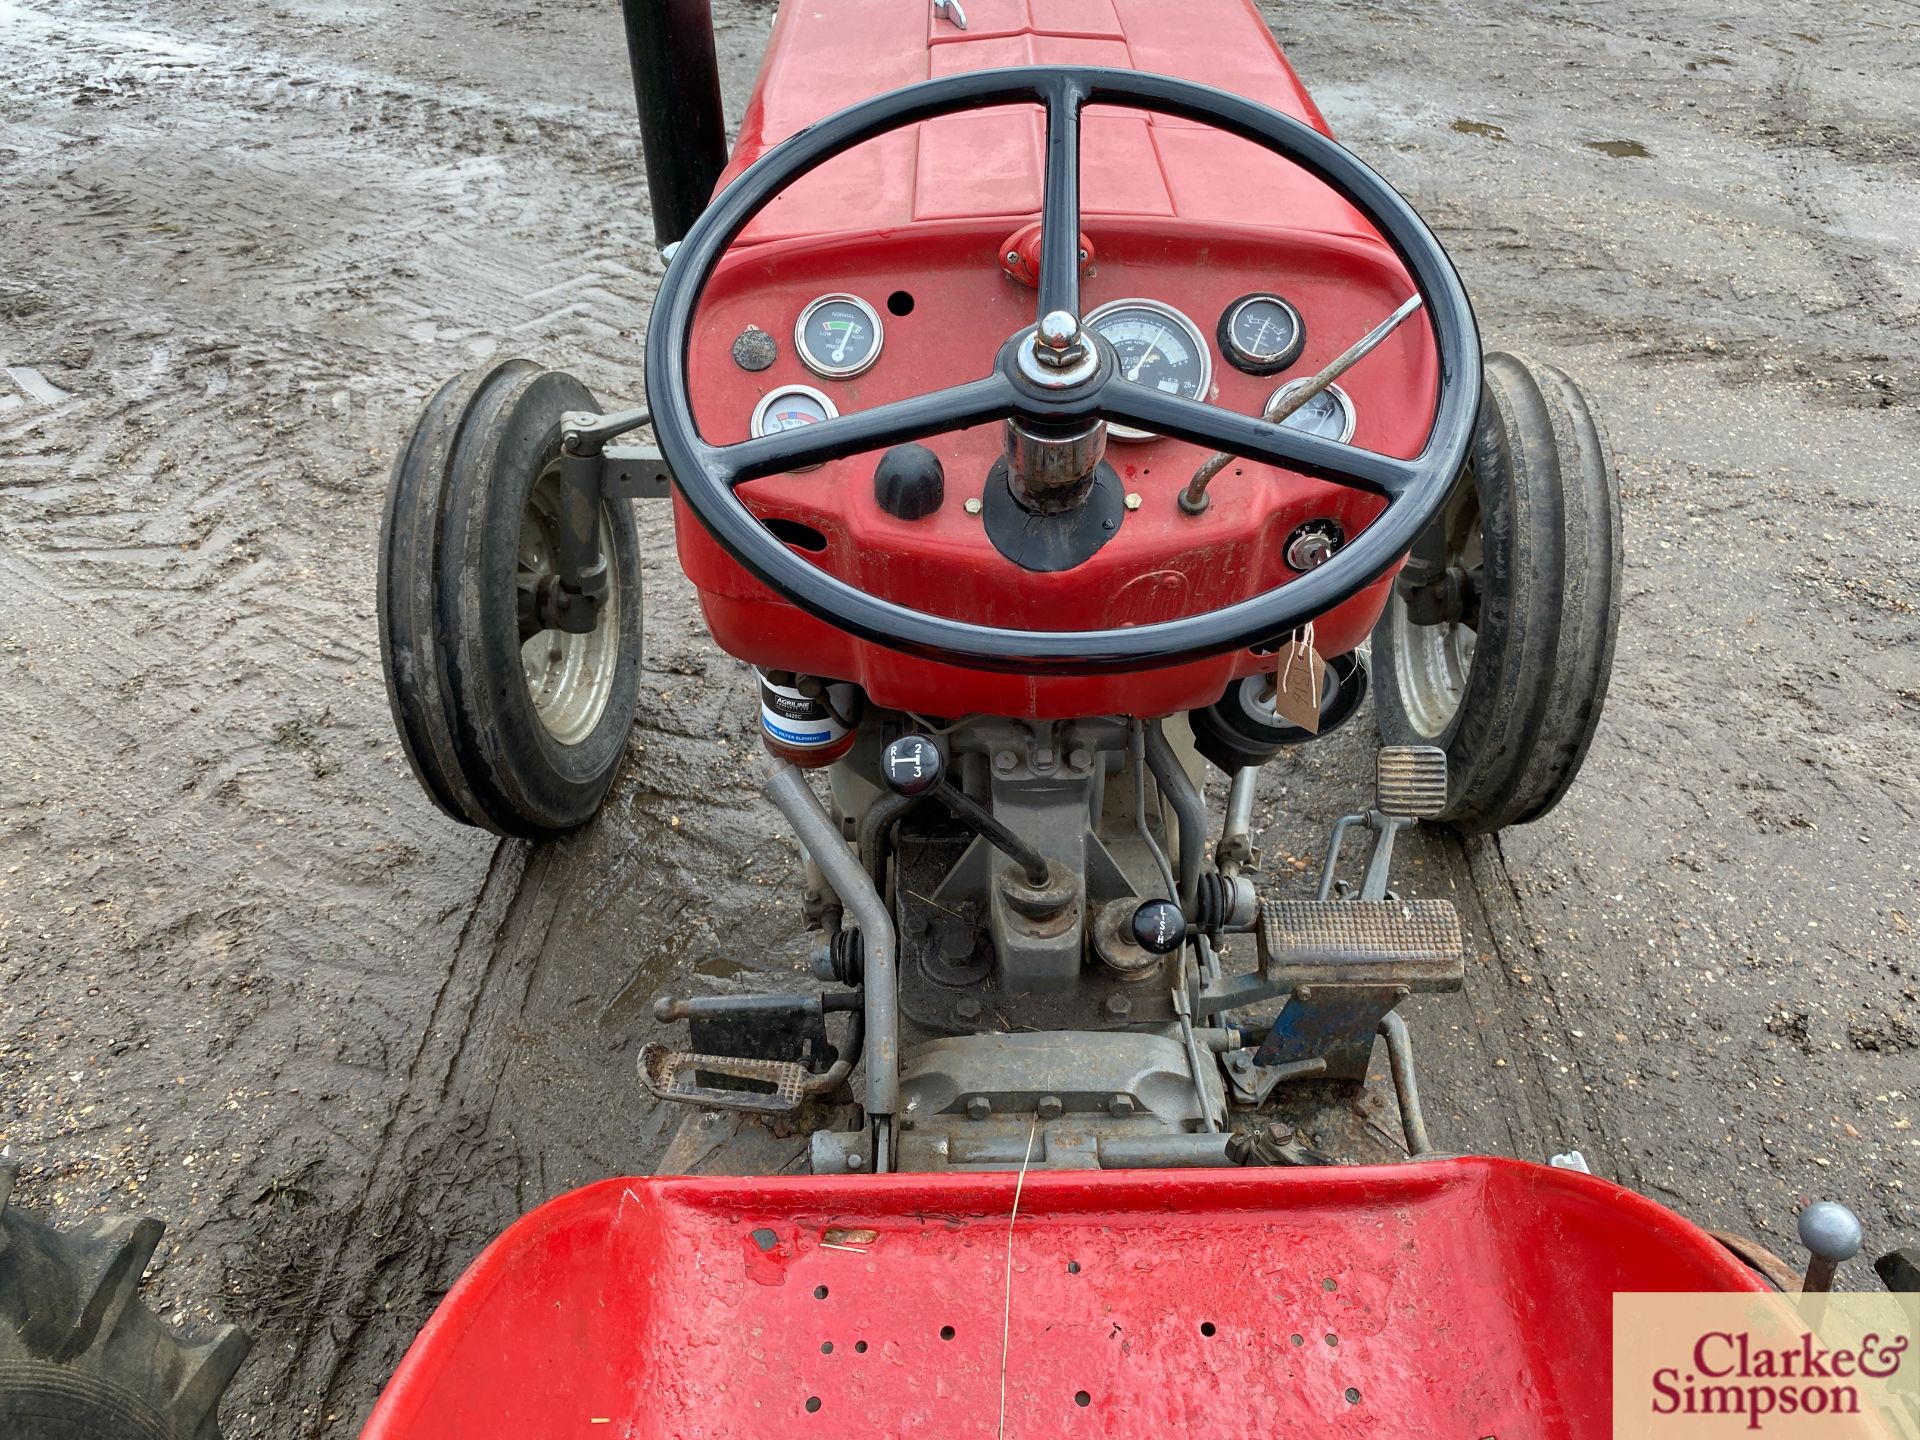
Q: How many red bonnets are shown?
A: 1